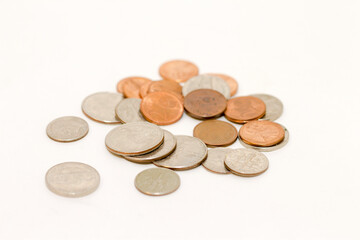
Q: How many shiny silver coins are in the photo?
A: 13